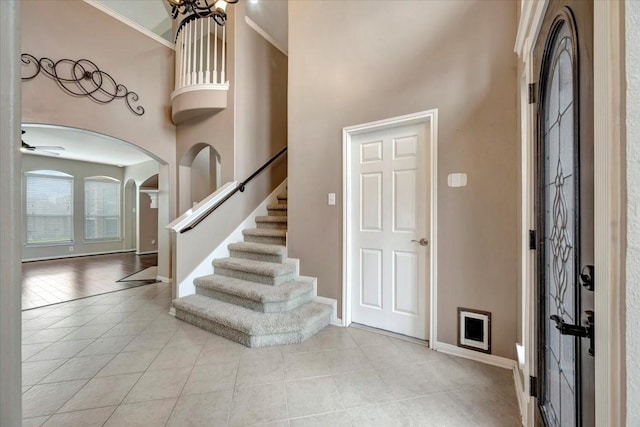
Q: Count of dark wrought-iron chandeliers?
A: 1